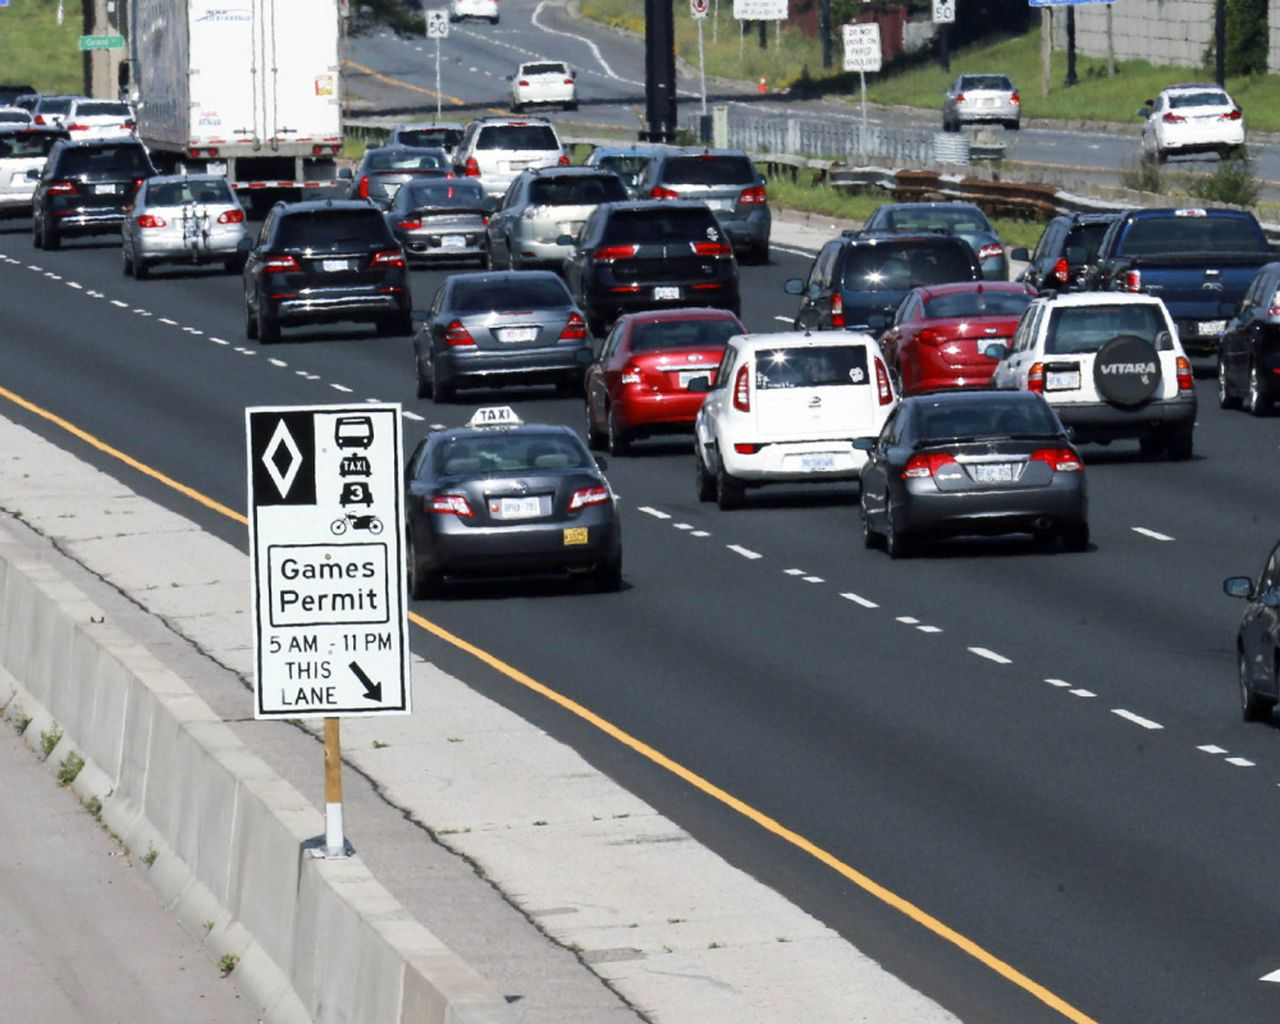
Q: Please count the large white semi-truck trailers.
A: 1